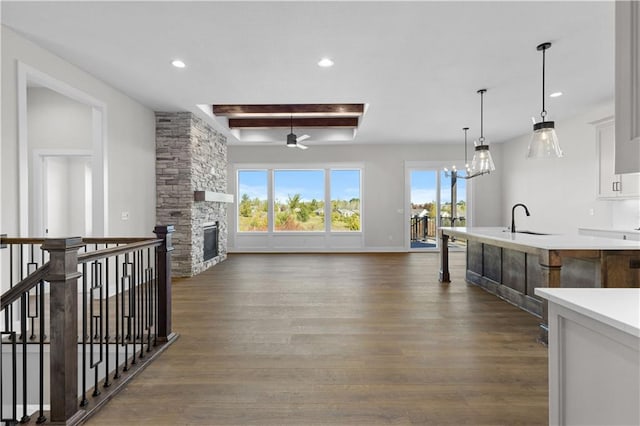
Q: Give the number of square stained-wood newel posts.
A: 2